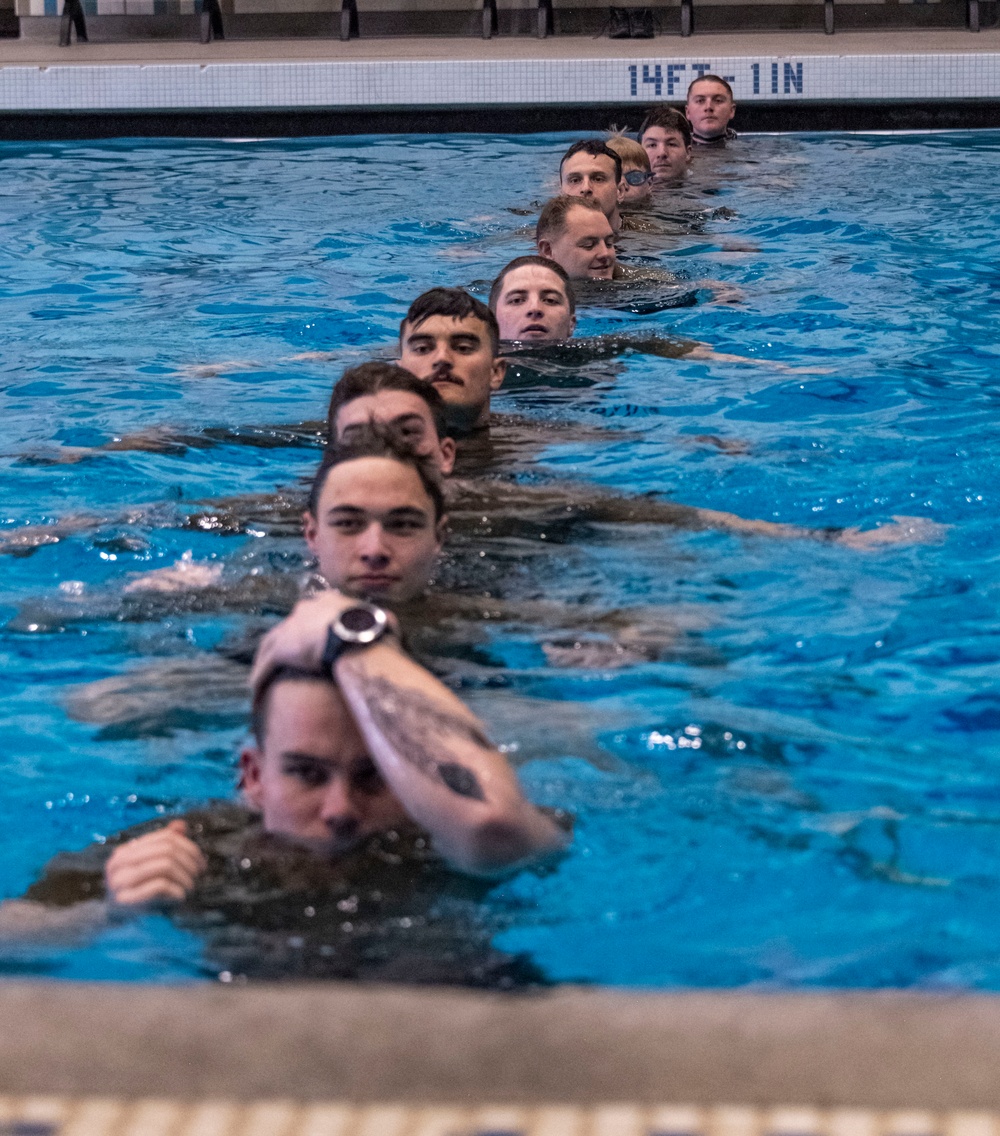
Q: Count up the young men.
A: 10